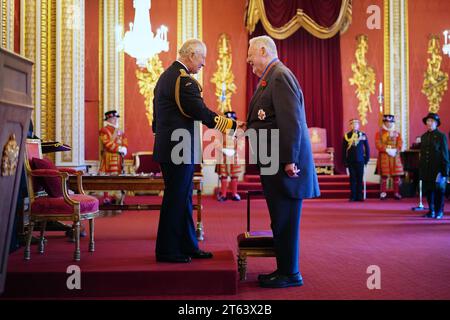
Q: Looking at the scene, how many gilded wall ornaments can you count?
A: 4